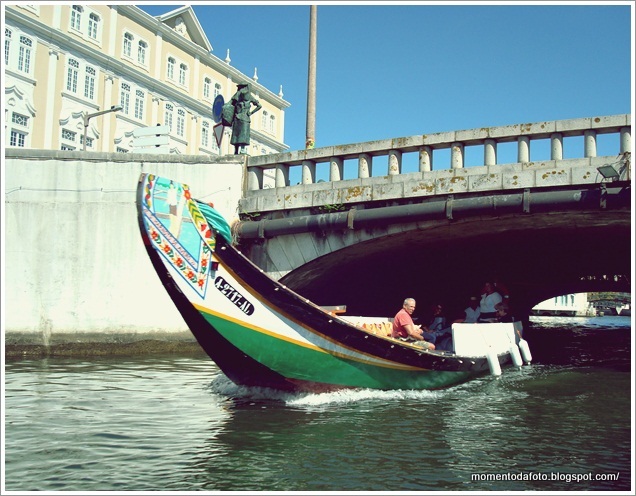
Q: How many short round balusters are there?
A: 13